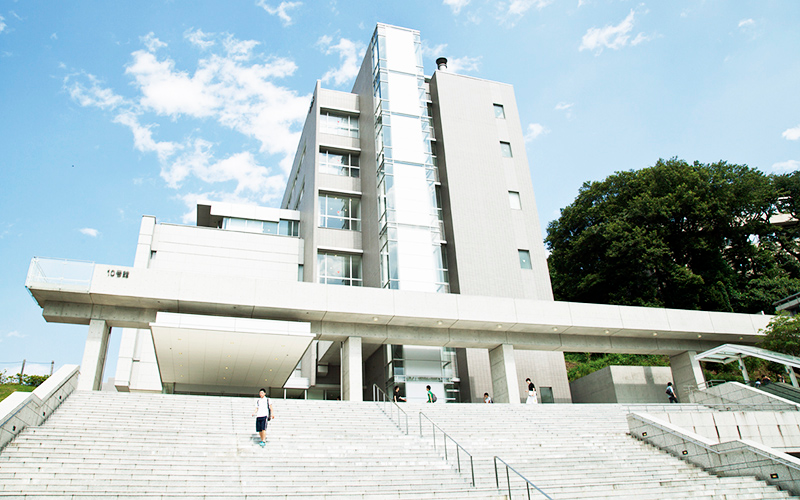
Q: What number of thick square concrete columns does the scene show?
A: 4